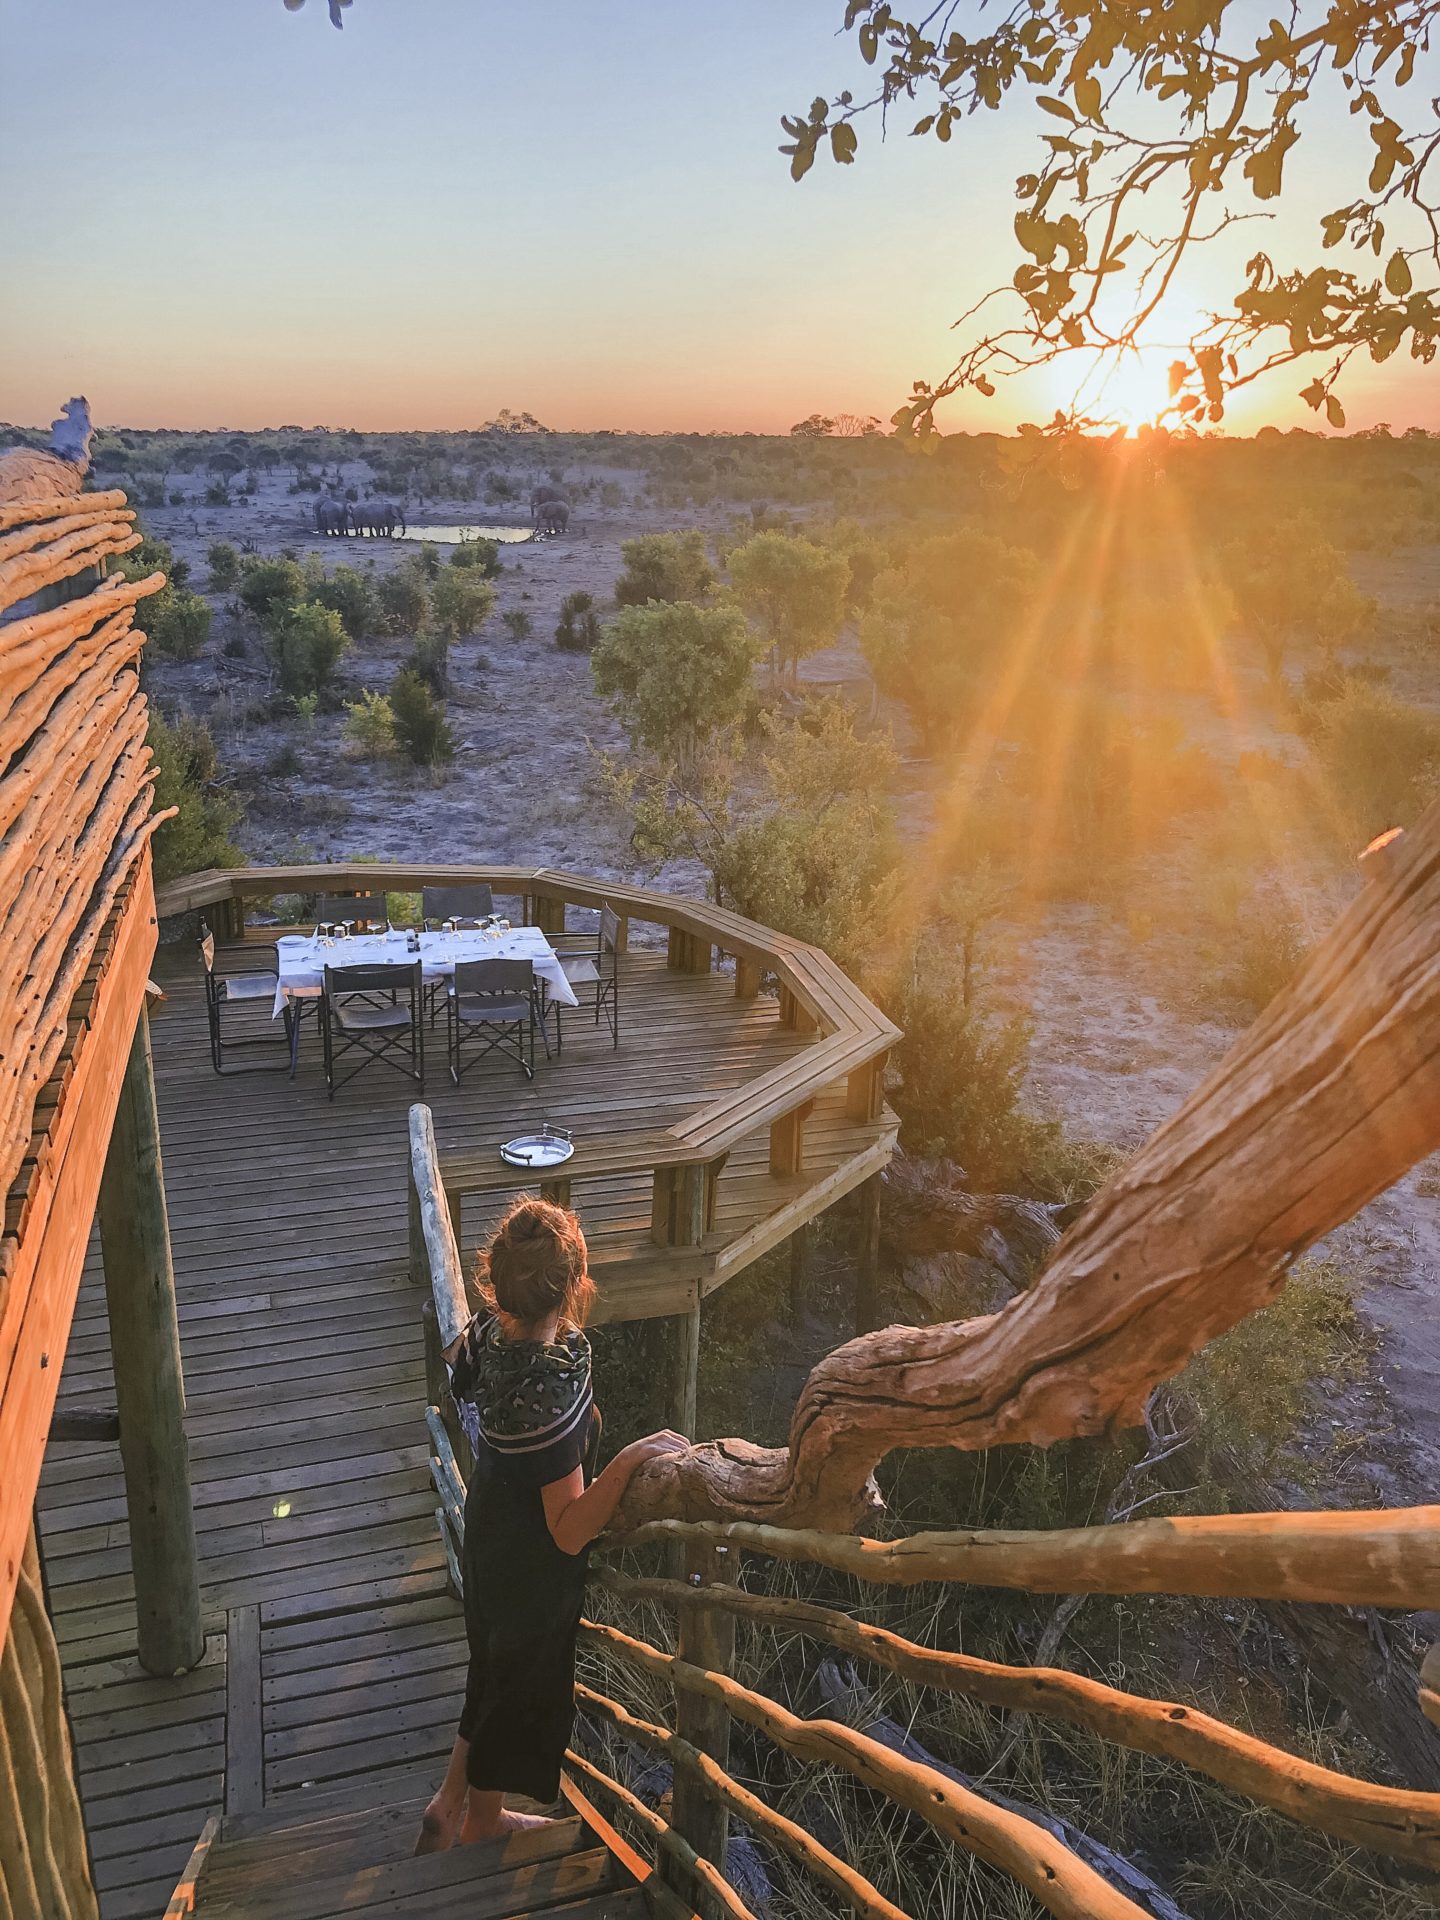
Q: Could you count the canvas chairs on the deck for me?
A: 6